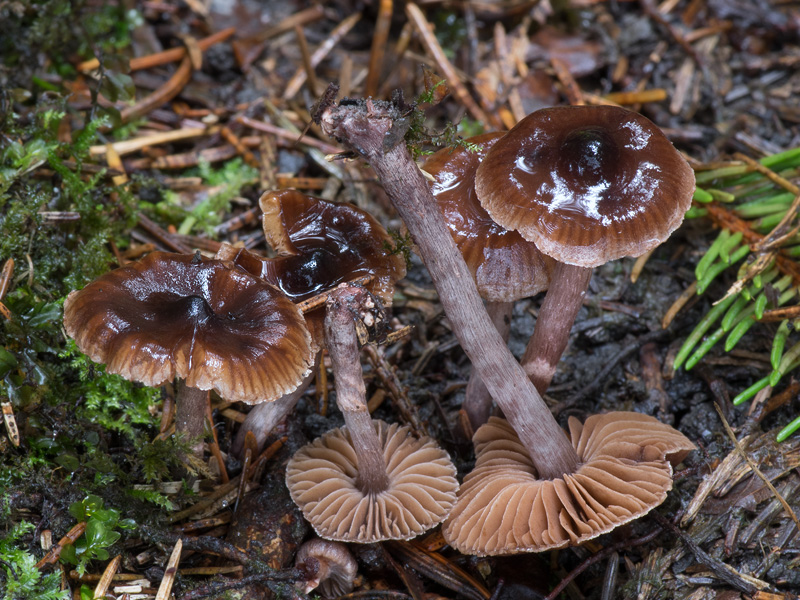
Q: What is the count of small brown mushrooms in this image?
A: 7